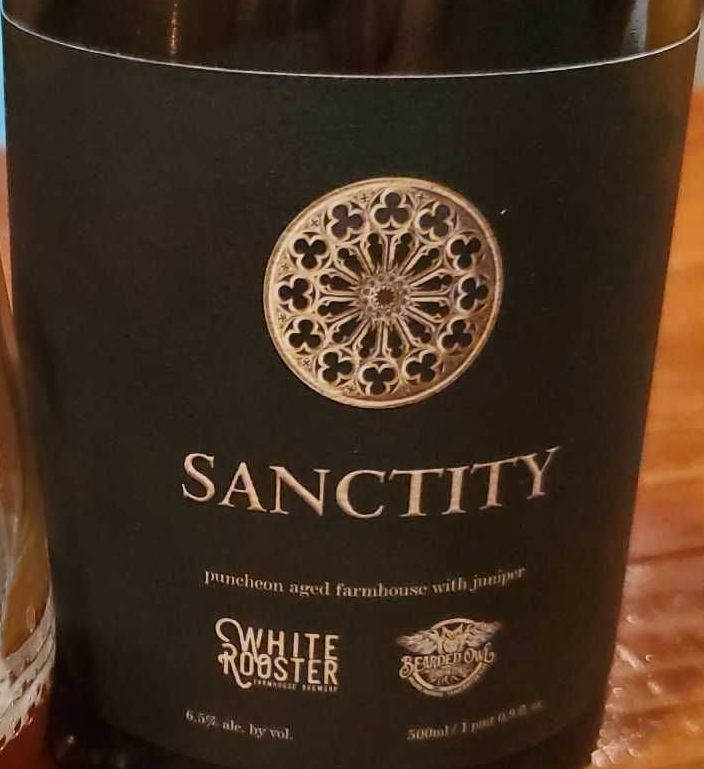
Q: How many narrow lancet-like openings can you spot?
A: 12